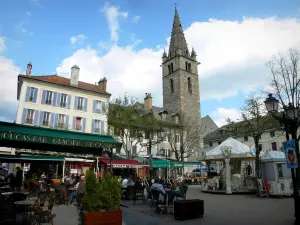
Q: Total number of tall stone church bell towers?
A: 1